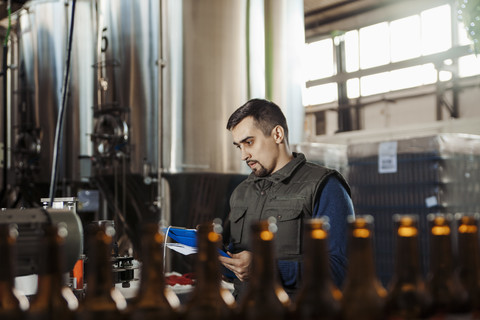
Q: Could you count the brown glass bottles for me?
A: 11